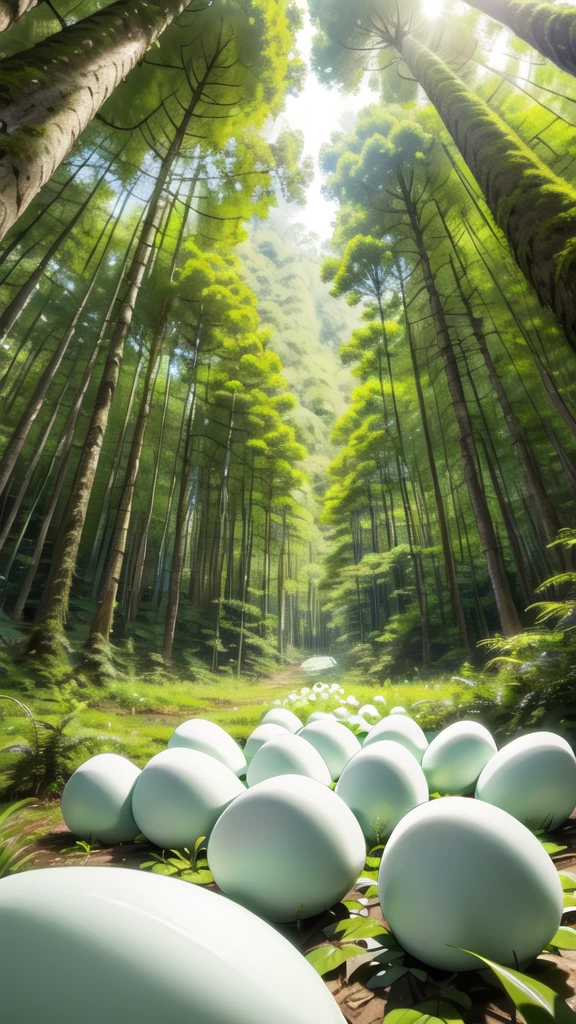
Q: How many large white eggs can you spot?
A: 14